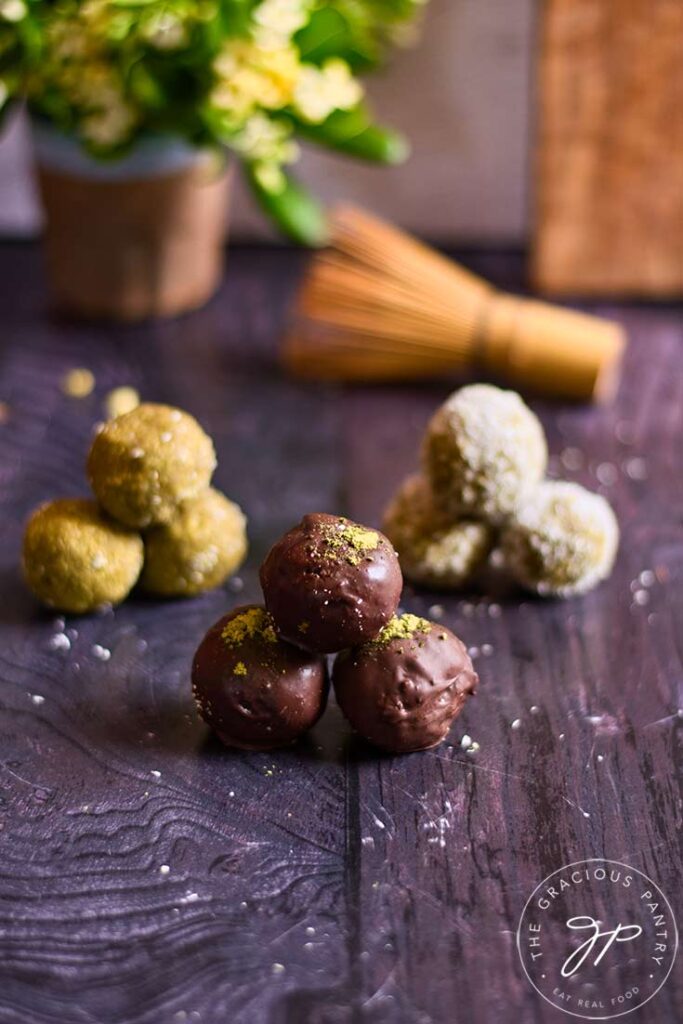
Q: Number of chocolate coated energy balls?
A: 3